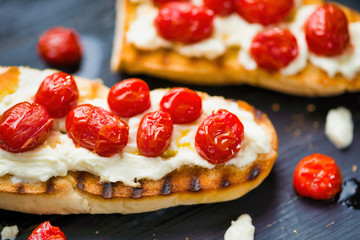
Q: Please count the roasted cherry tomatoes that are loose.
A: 3